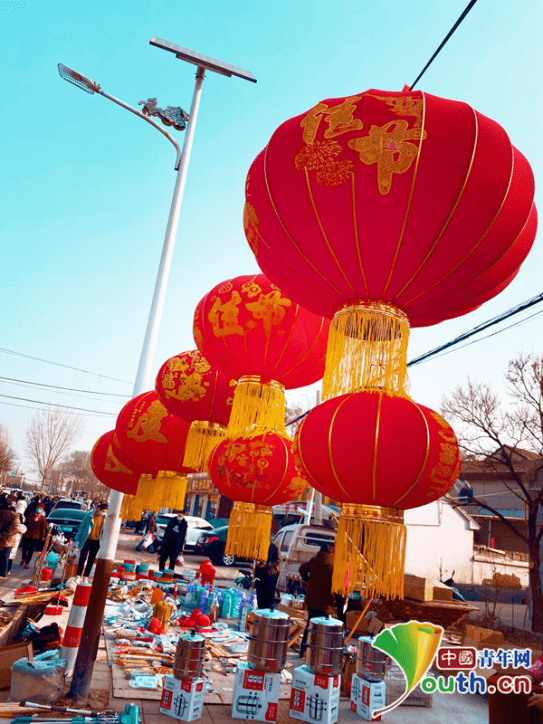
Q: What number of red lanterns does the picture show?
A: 7